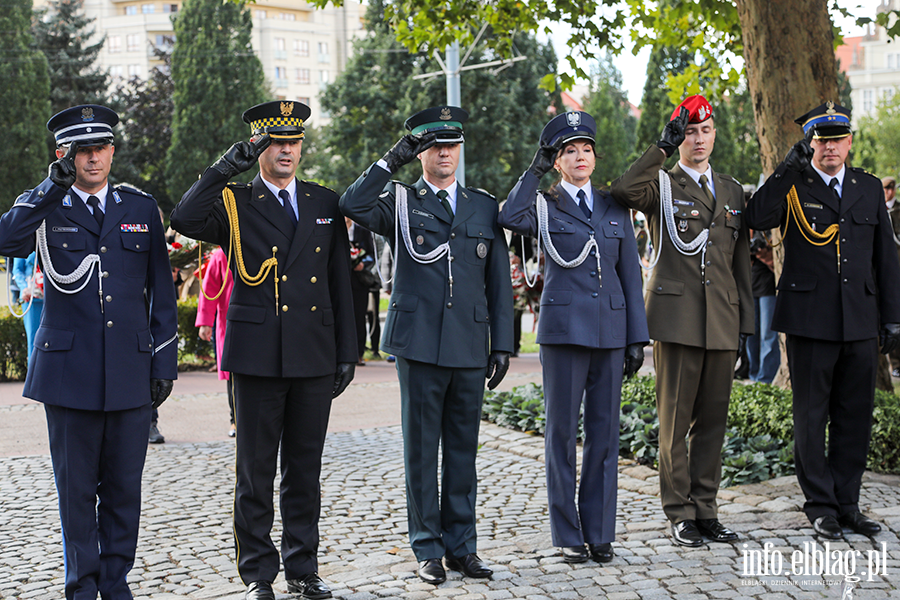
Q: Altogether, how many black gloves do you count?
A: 12